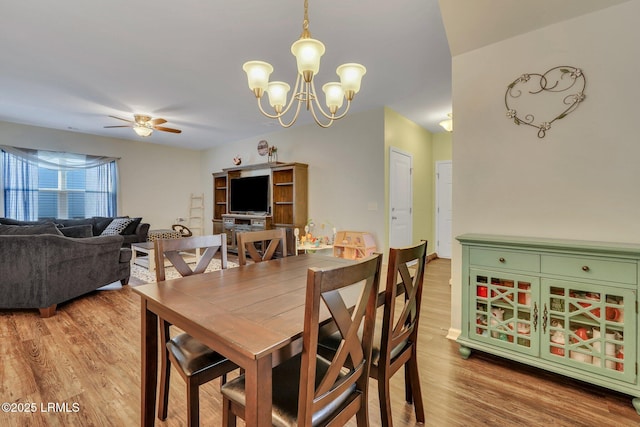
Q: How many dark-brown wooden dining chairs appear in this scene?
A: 4